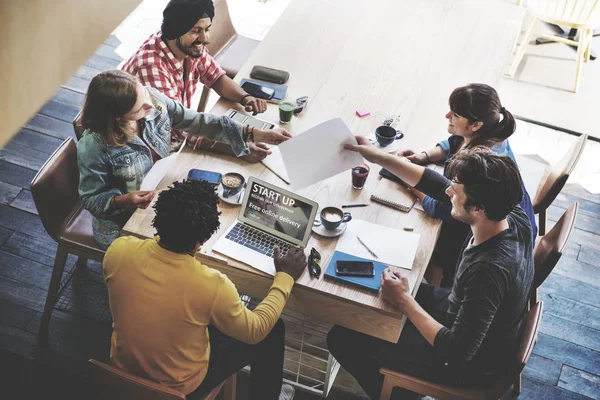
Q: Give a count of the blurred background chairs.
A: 1